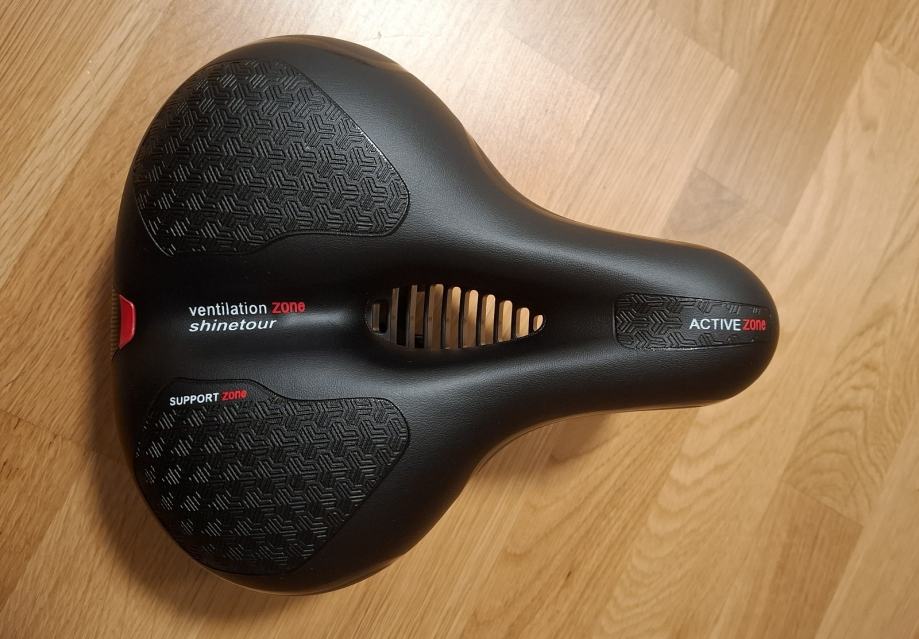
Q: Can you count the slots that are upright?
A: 10